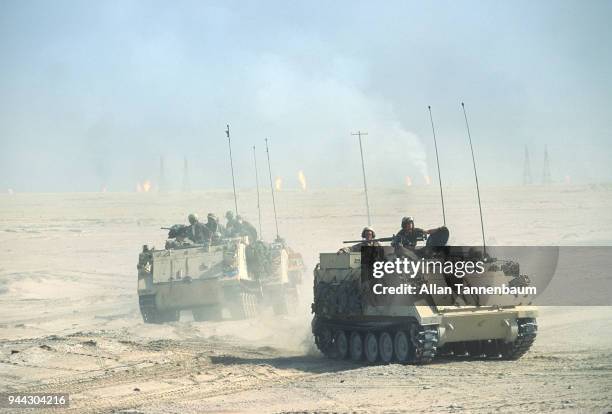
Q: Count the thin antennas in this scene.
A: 6